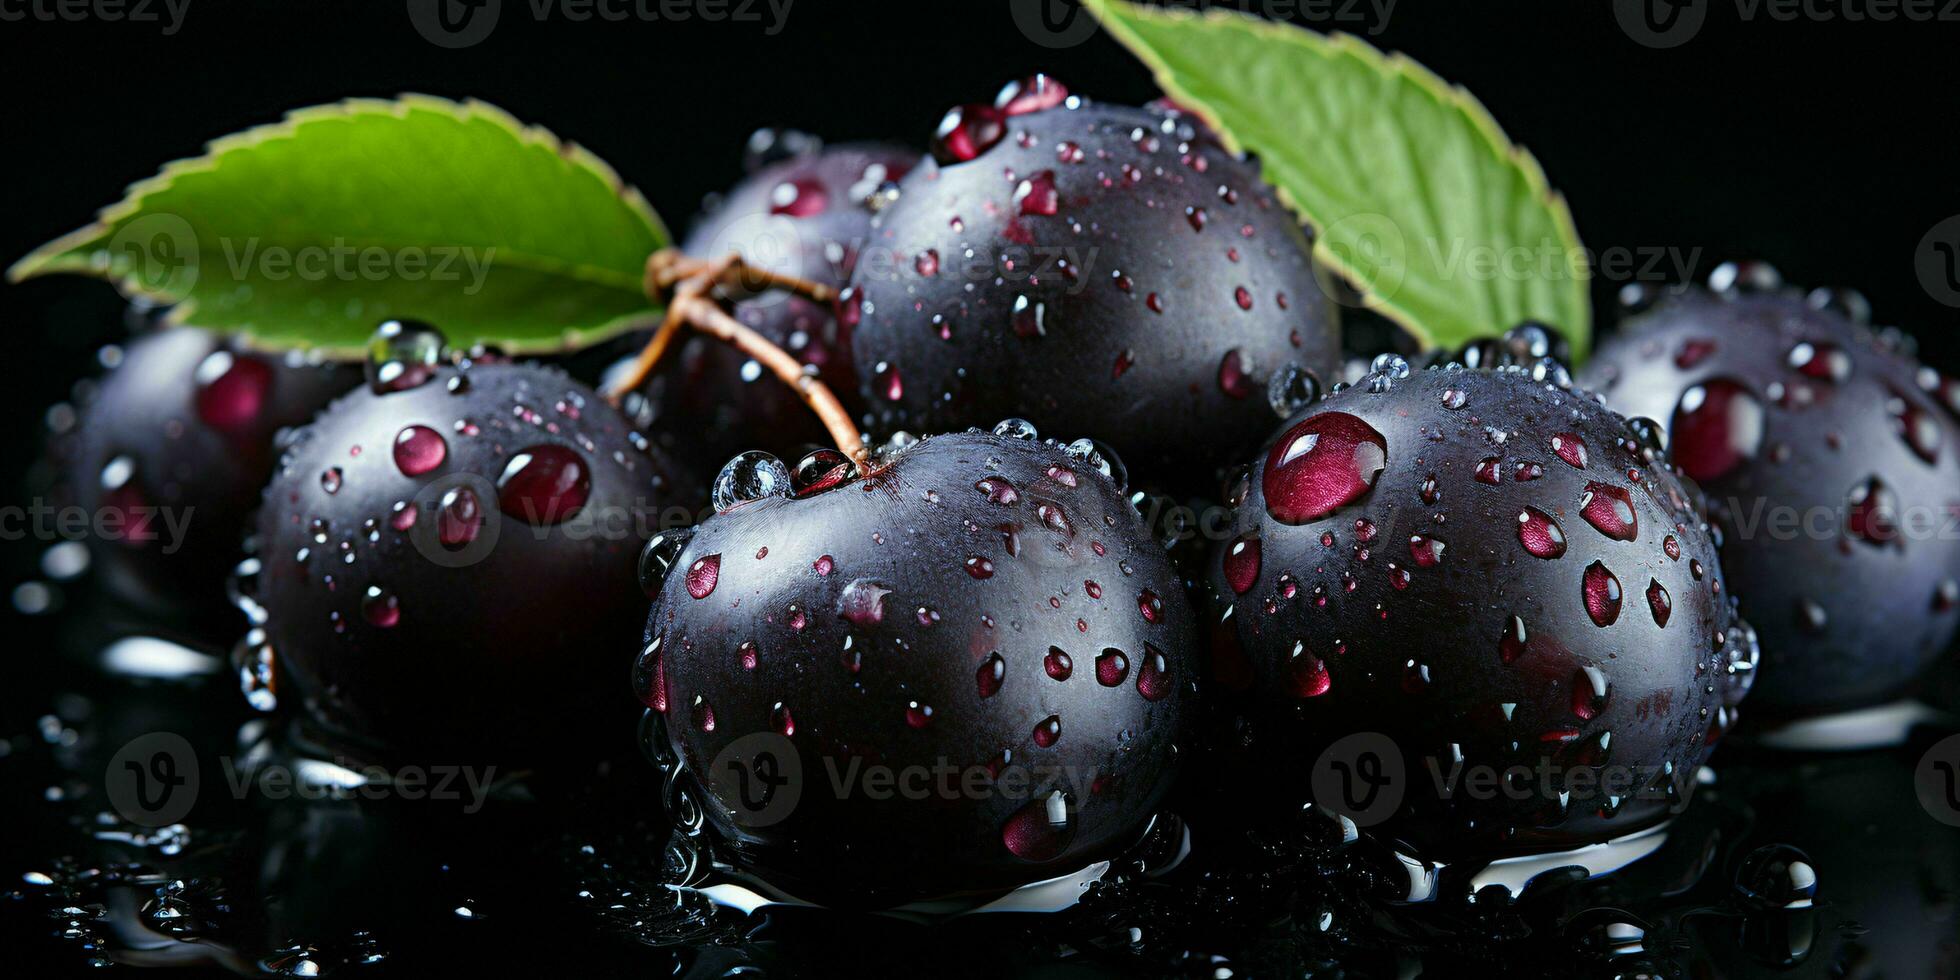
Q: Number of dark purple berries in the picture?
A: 7